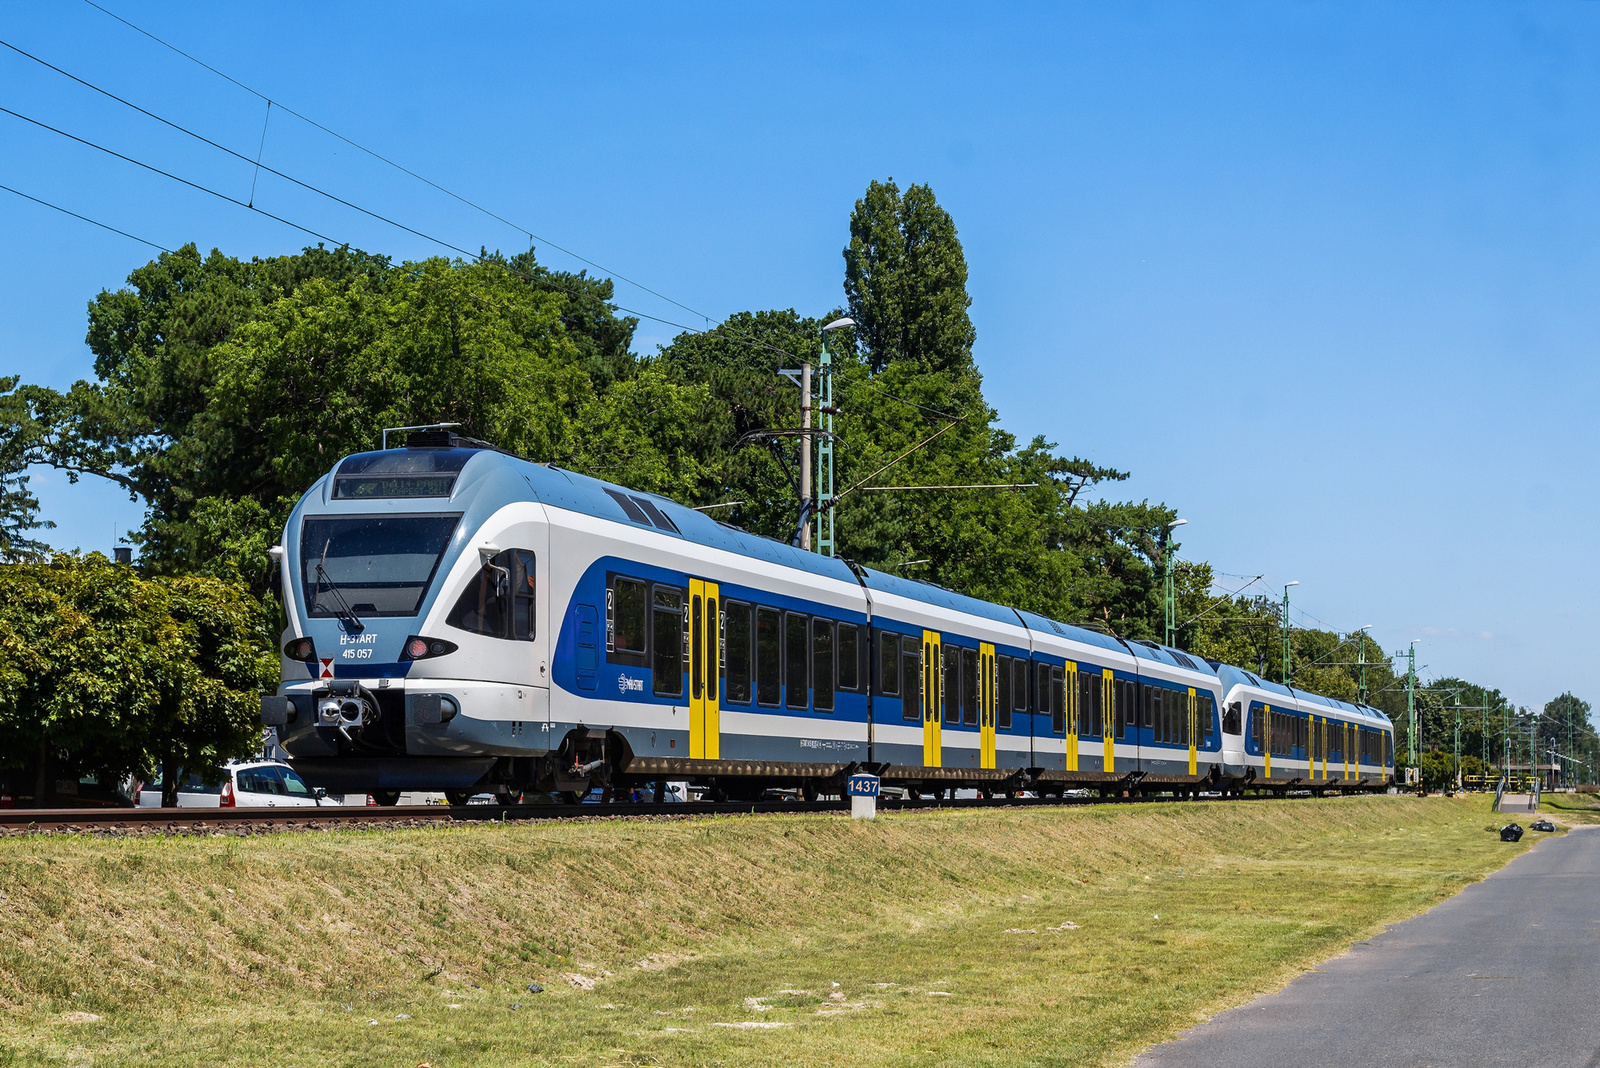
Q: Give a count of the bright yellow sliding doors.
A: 12